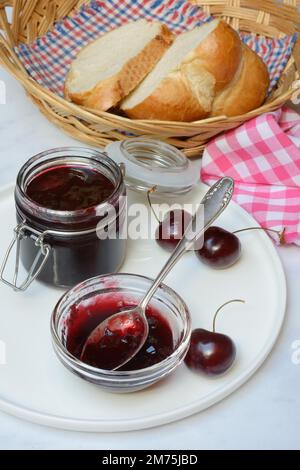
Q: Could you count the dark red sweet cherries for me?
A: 3